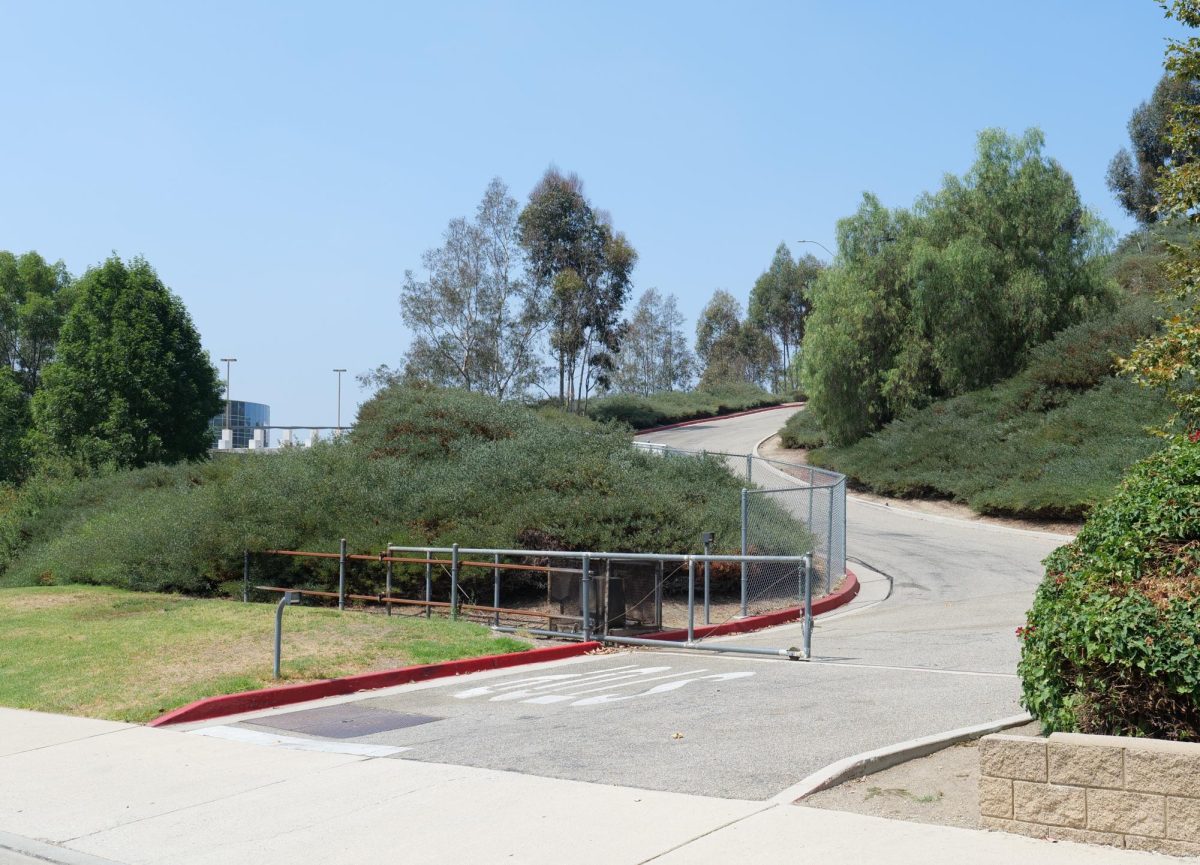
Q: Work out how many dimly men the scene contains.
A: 0